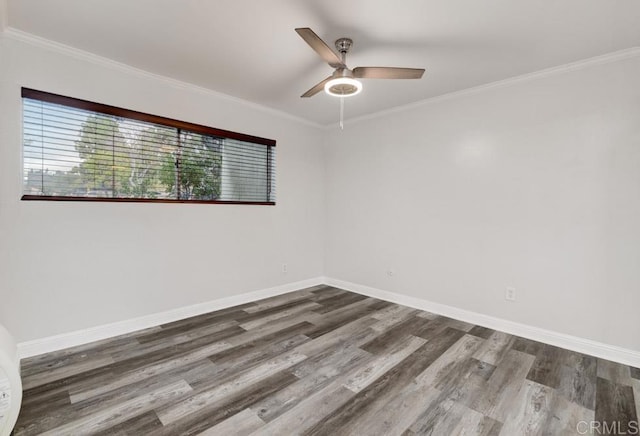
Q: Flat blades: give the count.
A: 3